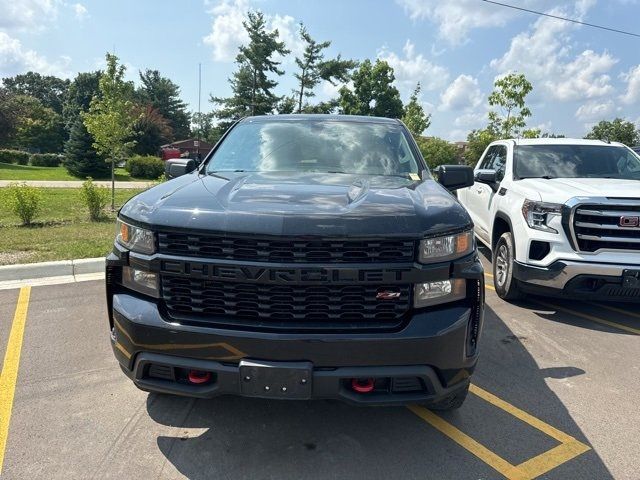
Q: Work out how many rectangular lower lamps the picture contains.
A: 2